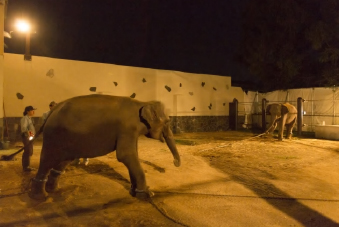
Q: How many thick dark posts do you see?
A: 3